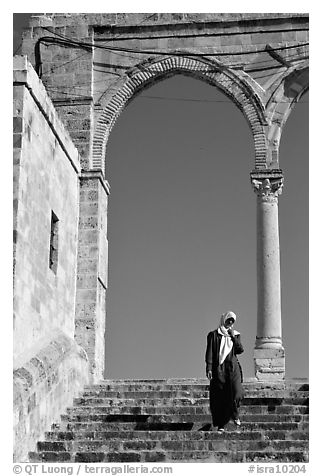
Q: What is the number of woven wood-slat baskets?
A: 0